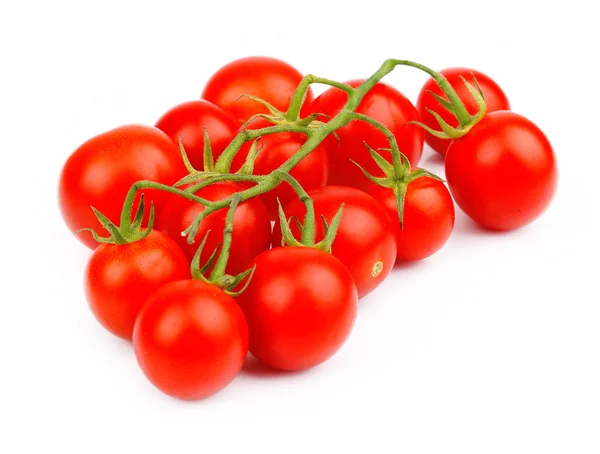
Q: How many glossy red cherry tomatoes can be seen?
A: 13